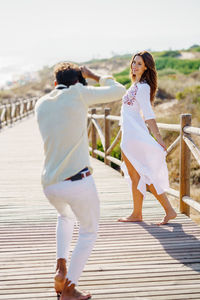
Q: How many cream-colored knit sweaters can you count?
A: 1